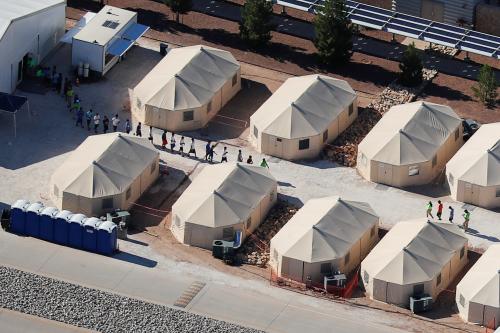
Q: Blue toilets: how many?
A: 7